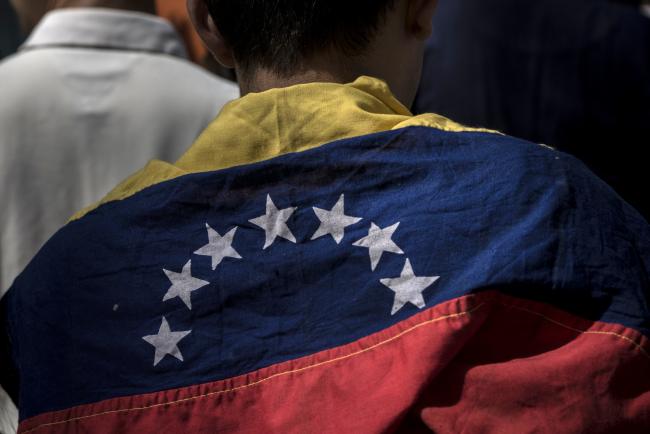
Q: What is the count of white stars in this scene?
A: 7